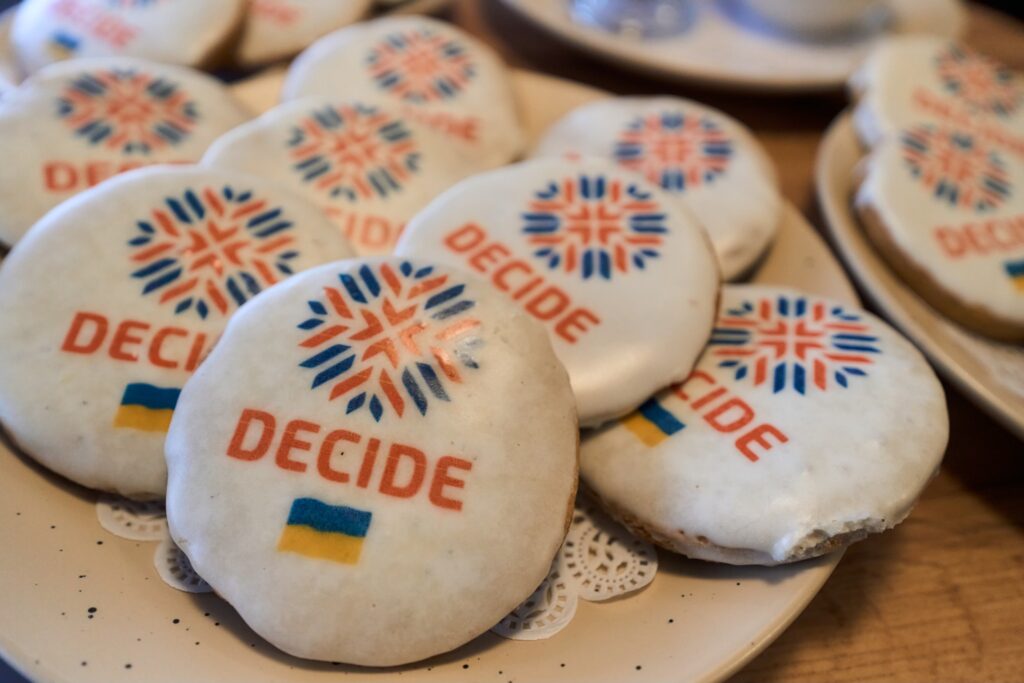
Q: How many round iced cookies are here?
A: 12